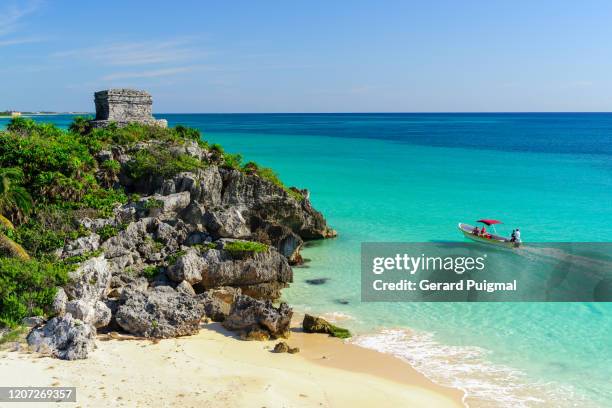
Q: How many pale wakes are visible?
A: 1